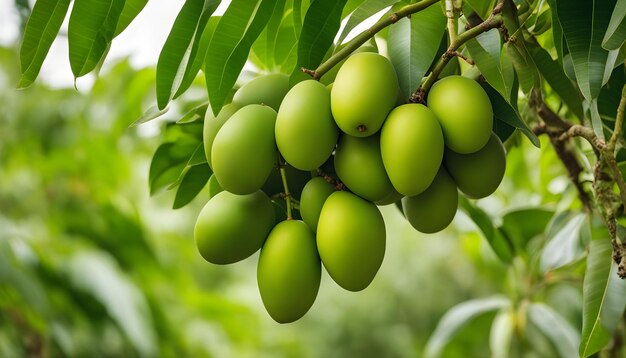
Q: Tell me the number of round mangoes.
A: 14